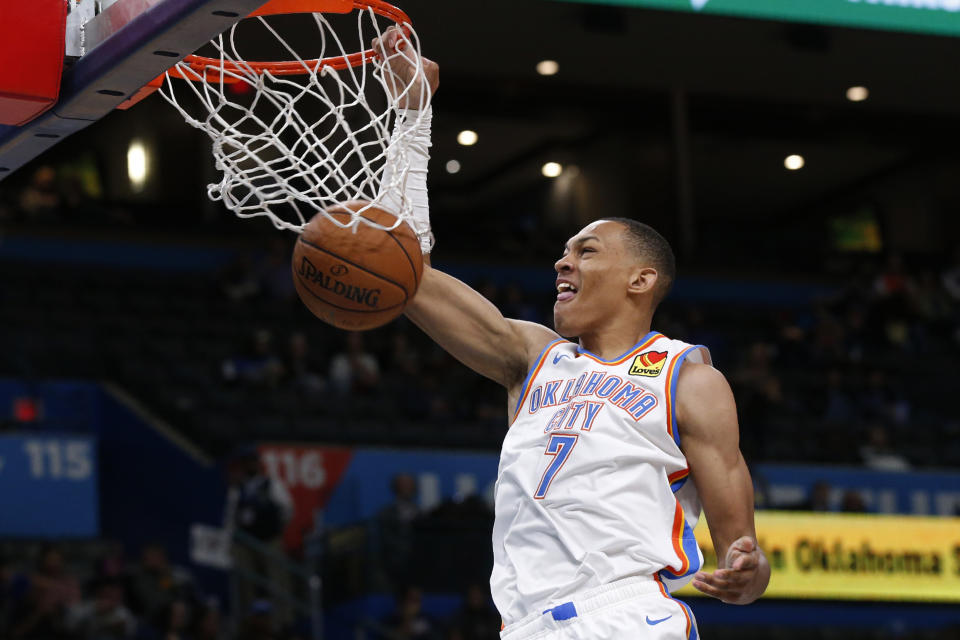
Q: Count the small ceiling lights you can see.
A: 6